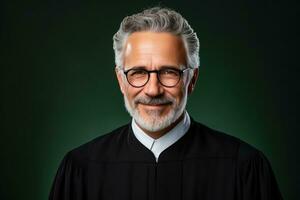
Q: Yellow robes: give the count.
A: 0